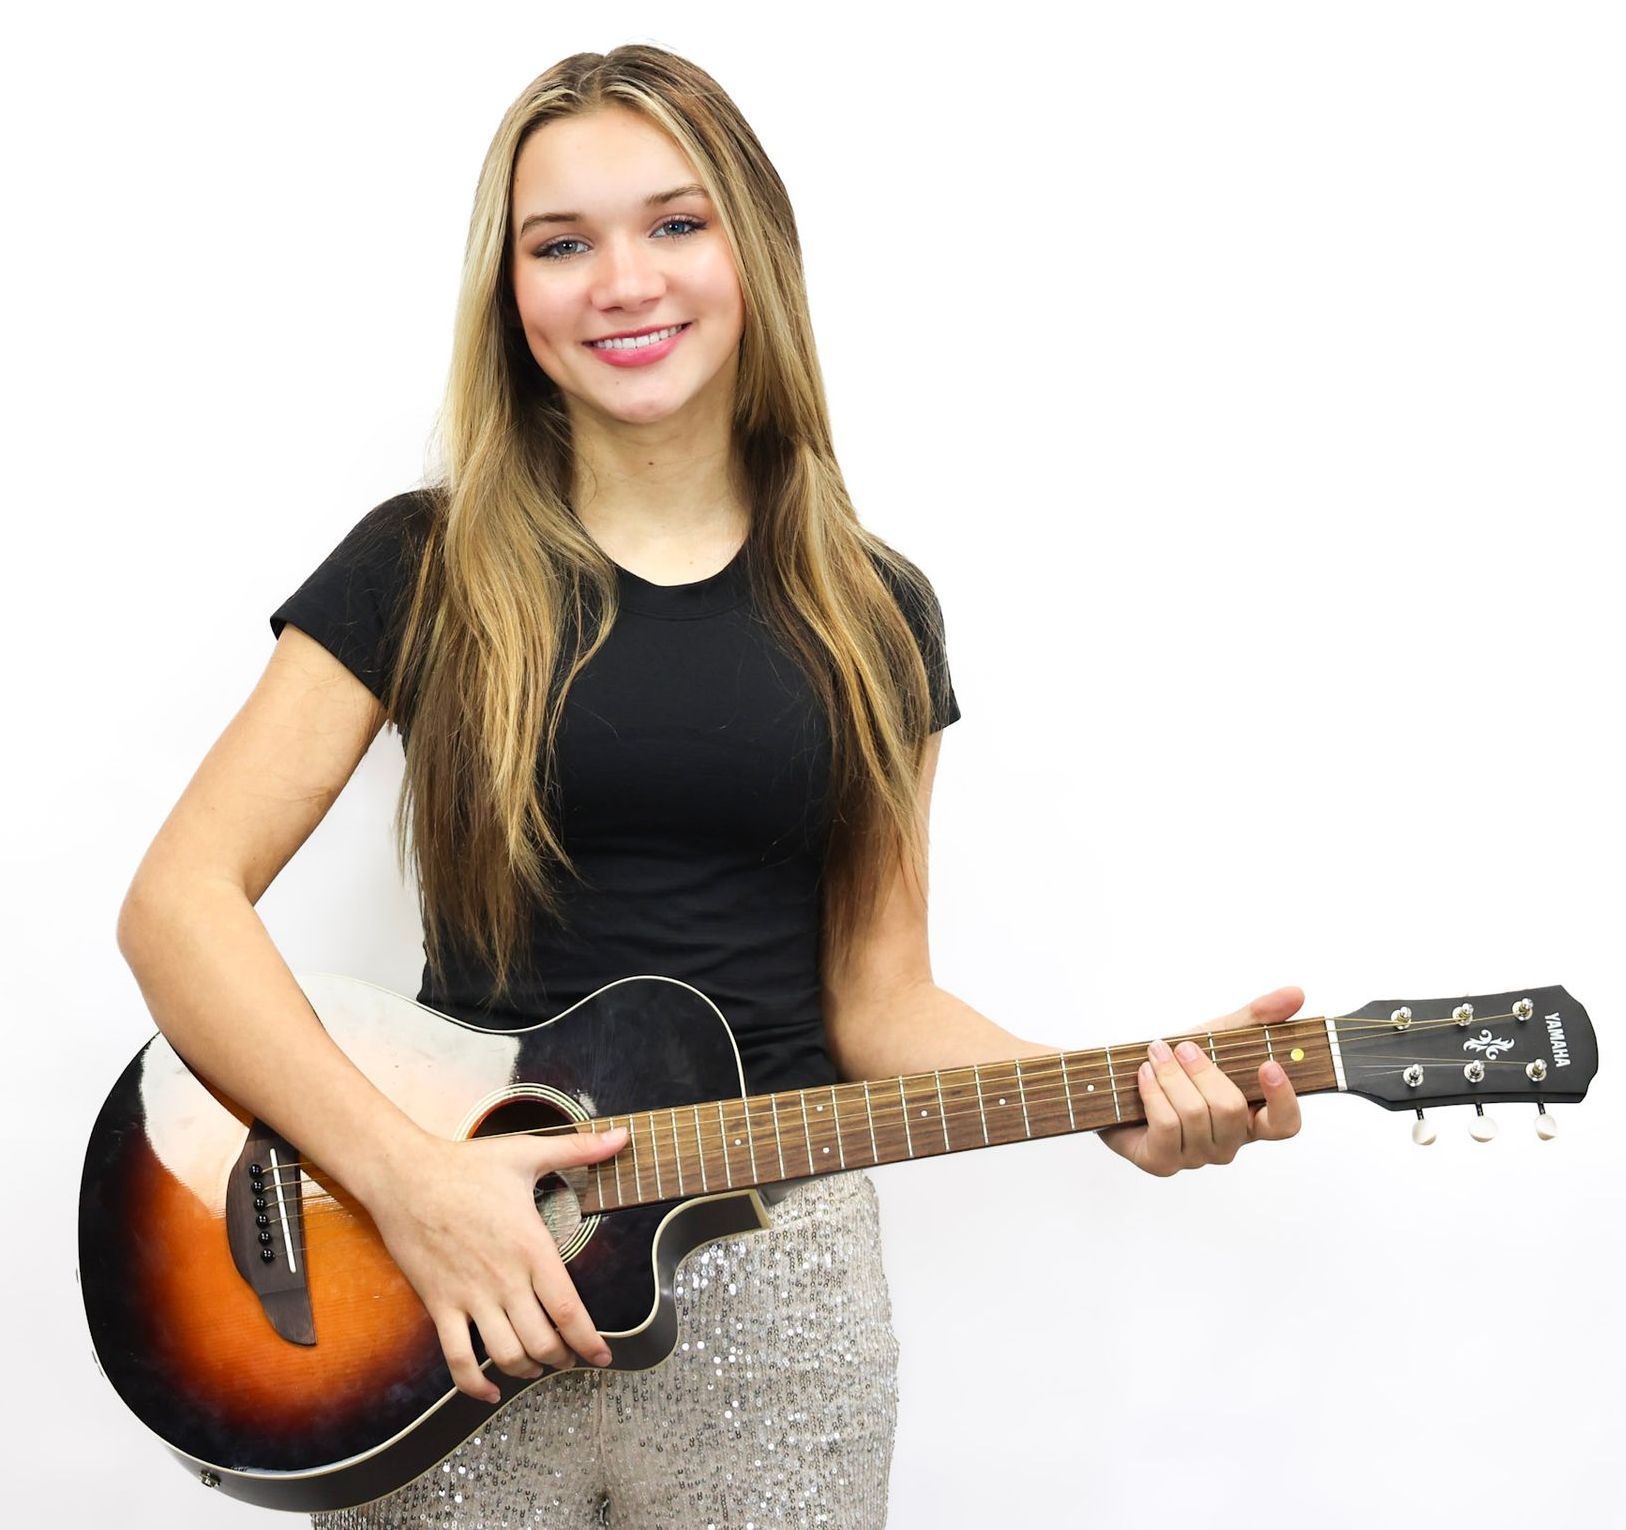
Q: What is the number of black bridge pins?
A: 6